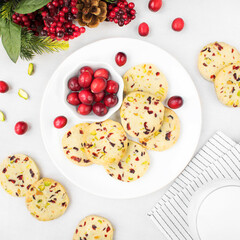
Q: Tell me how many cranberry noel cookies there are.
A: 11